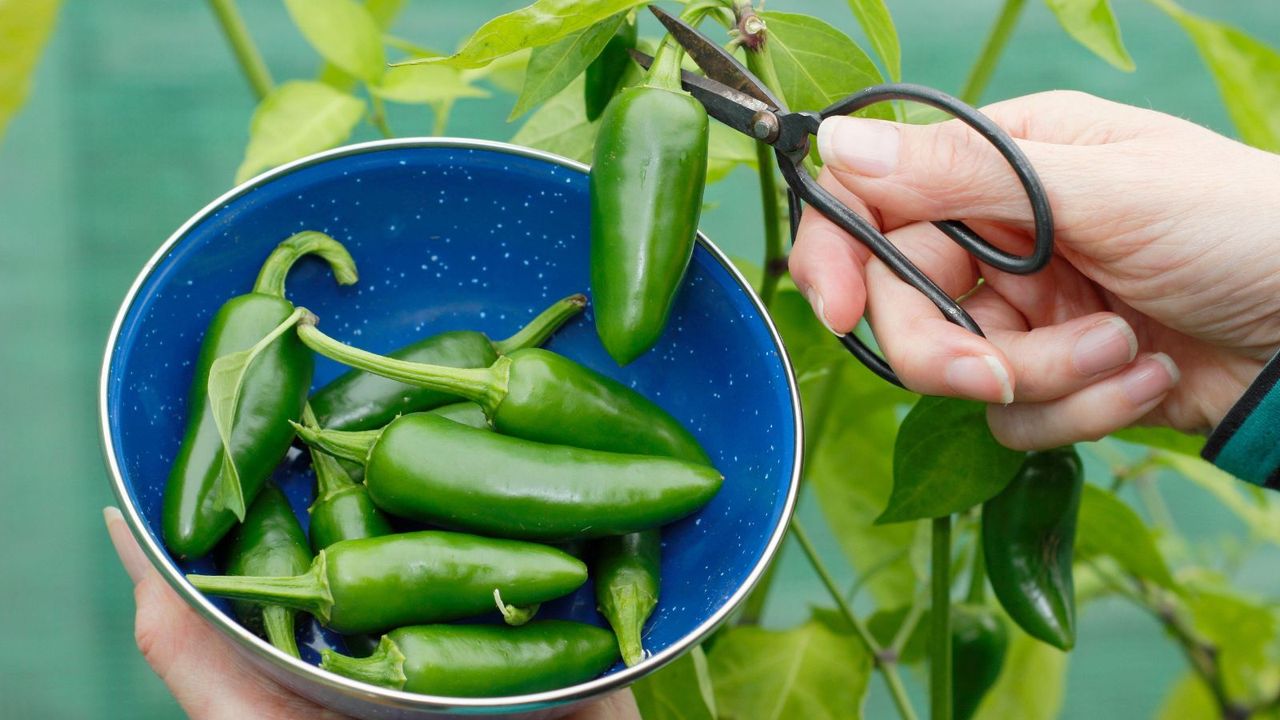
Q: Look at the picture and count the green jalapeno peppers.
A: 14